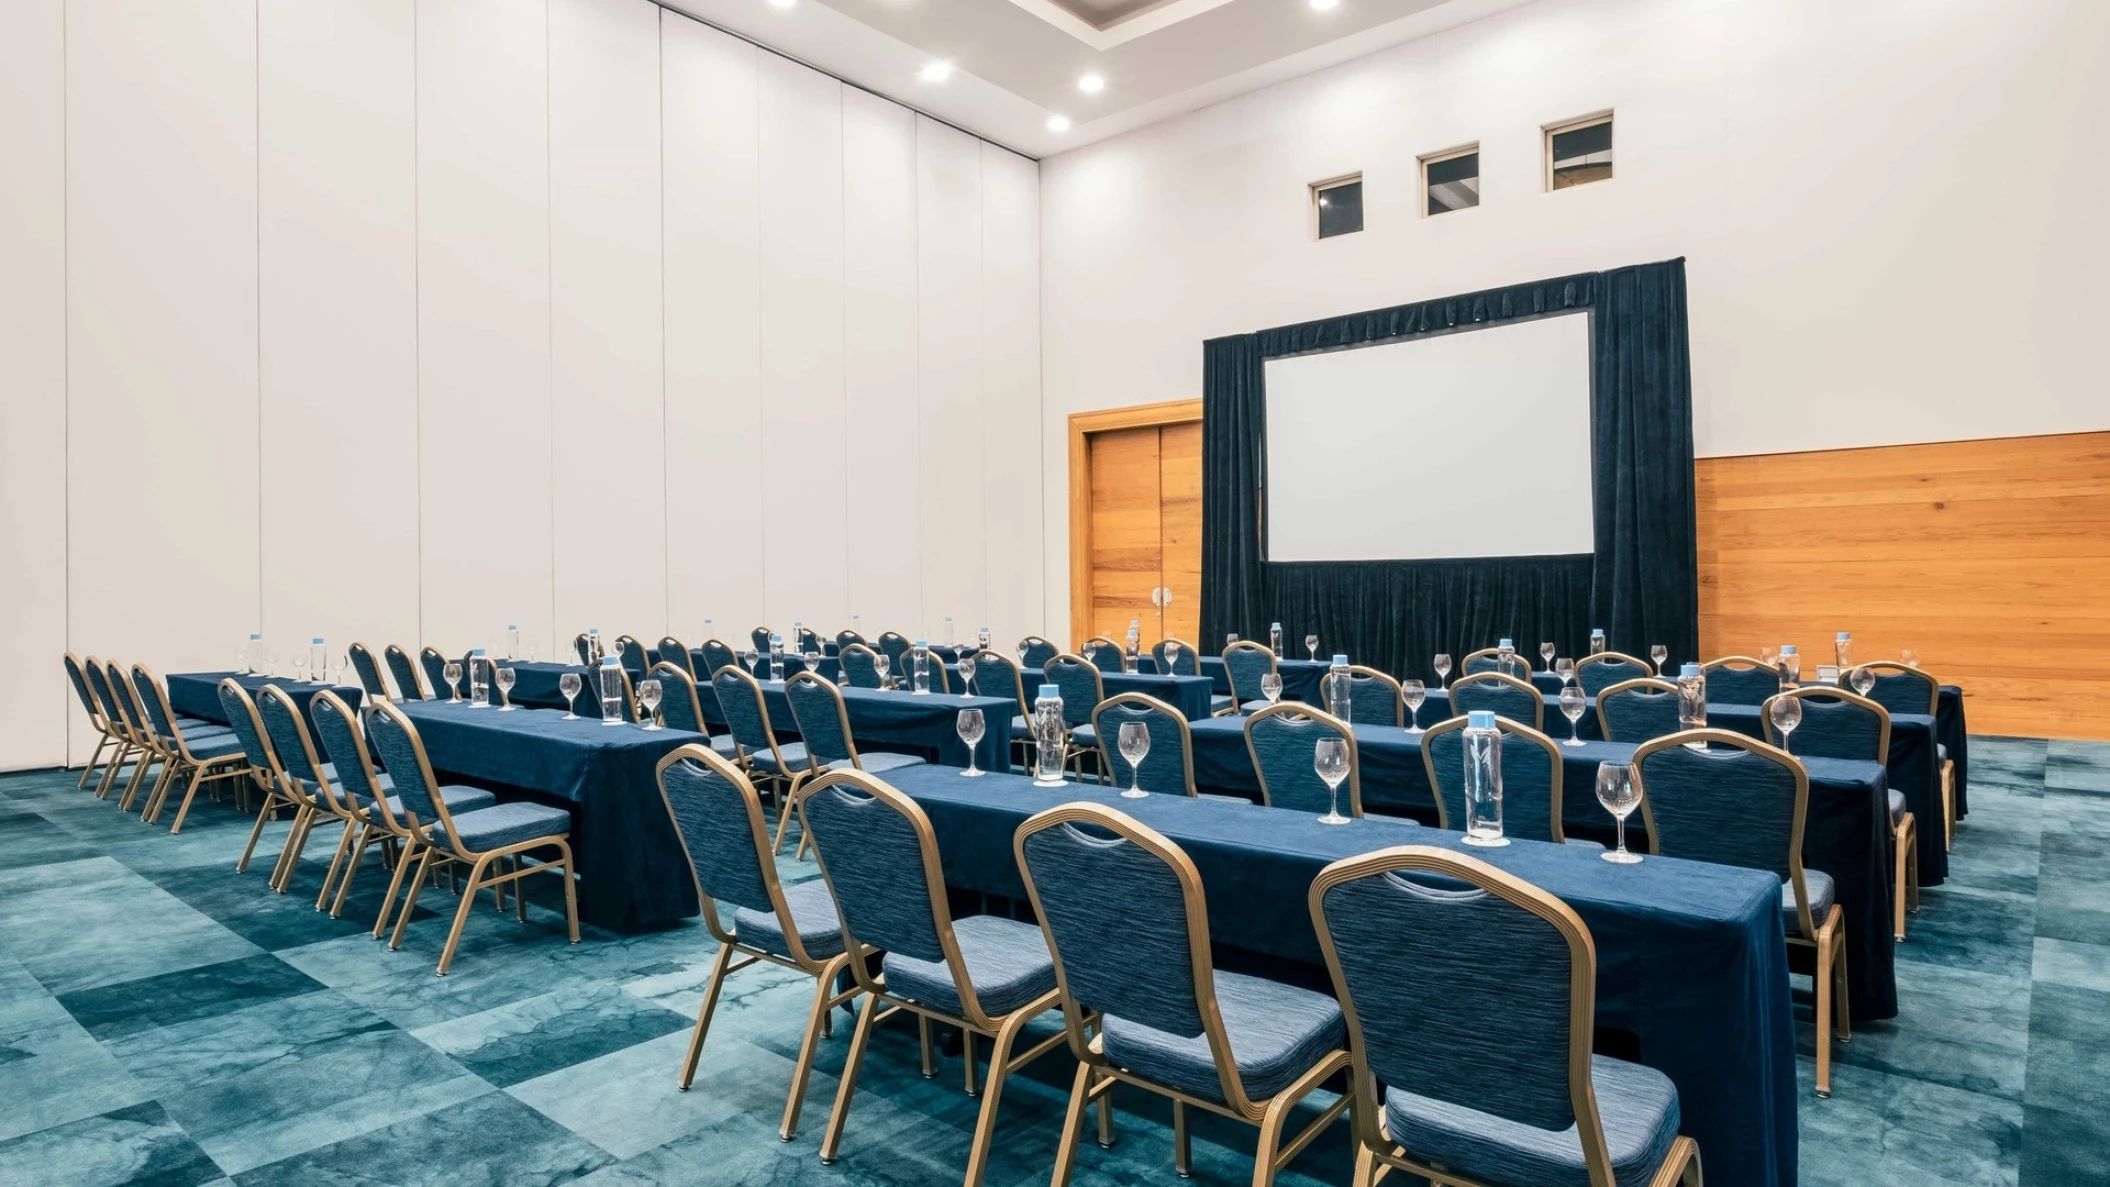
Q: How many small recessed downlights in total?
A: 5